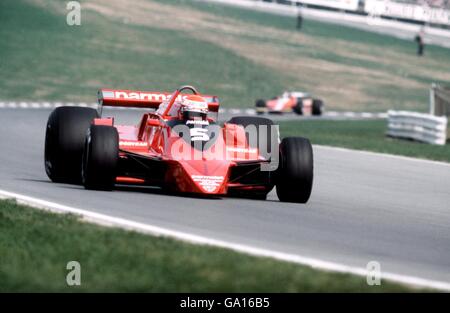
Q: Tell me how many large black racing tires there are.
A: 4